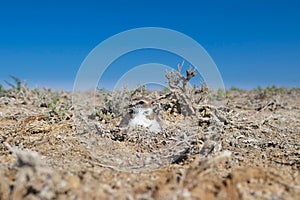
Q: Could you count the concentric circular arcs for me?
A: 2